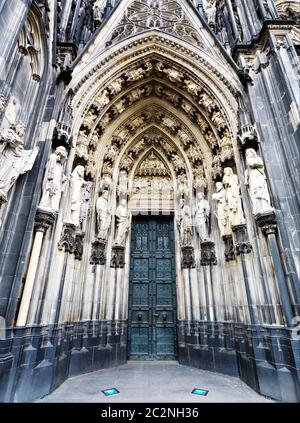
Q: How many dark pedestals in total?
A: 10